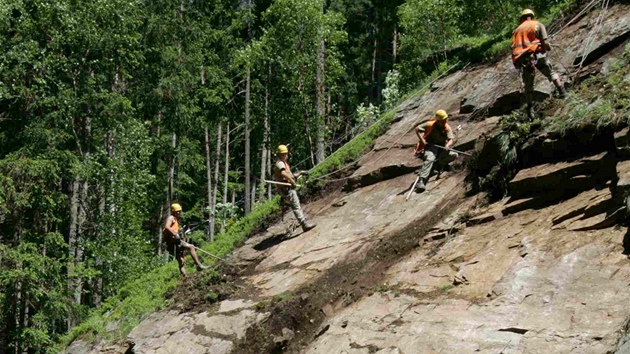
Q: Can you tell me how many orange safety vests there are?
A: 4